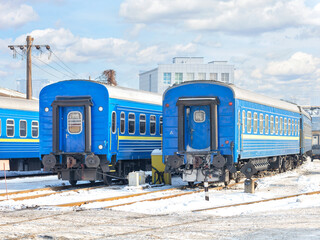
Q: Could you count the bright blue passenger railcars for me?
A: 3